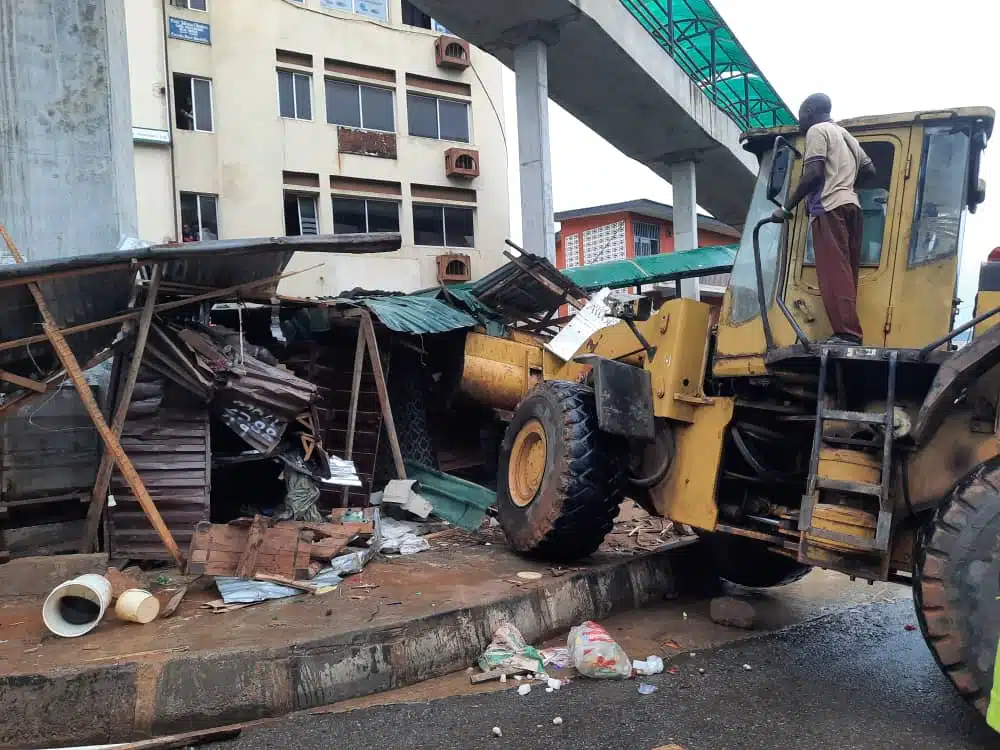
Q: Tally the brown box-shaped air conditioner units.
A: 3